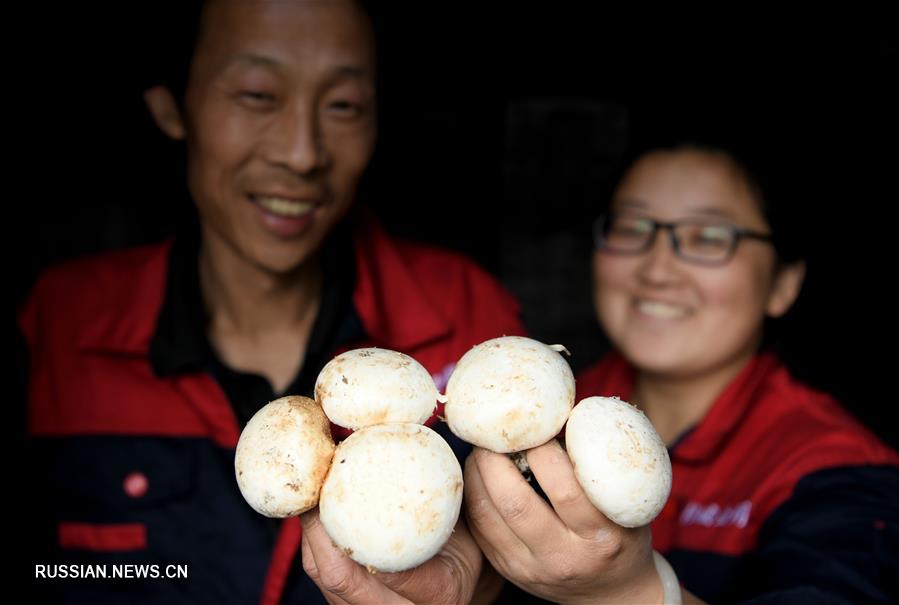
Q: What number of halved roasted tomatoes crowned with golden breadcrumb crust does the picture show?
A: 0